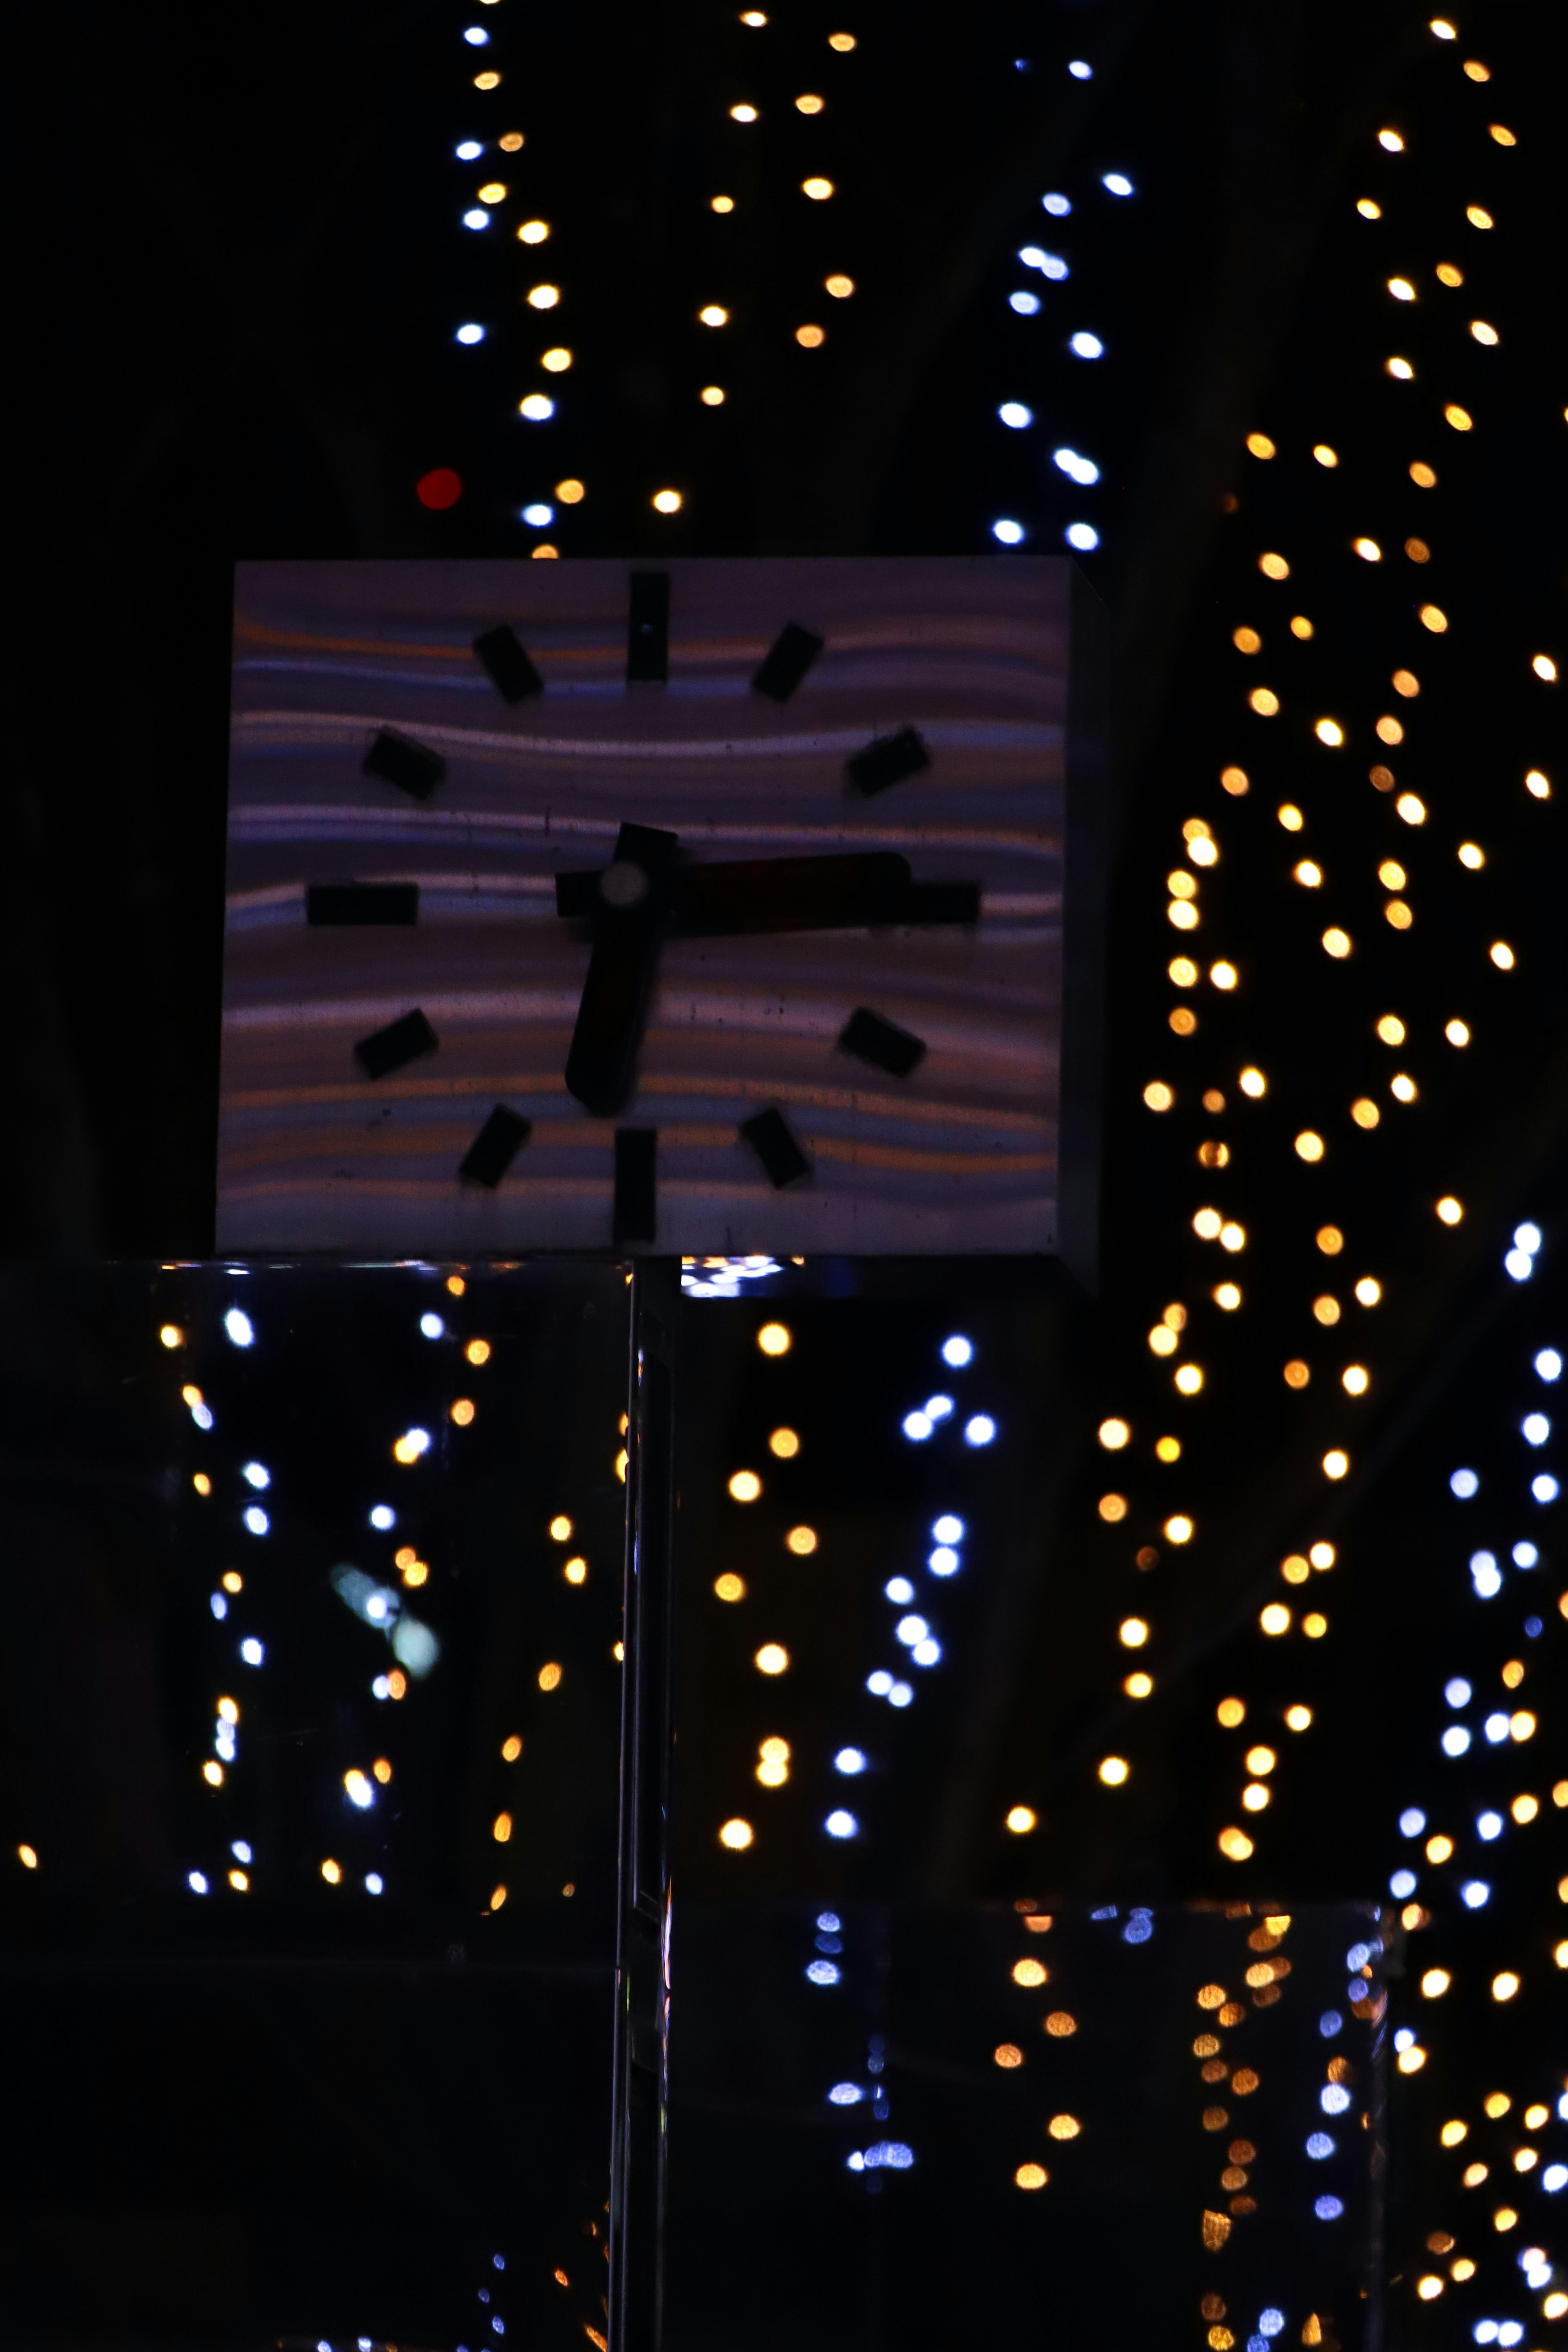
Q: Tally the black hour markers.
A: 12